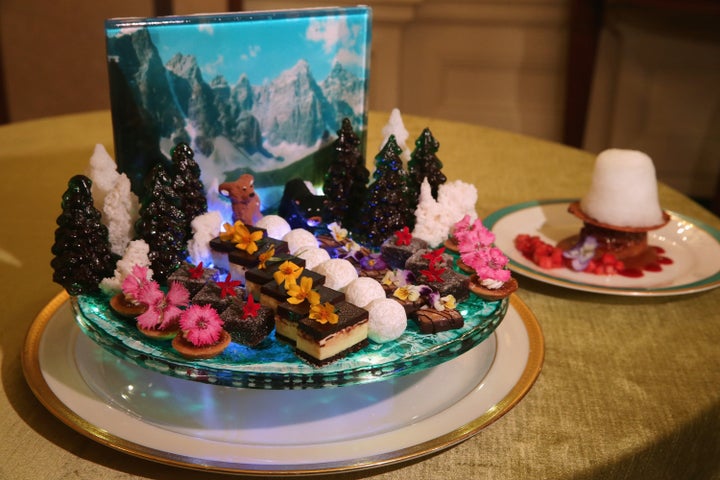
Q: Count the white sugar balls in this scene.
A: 6